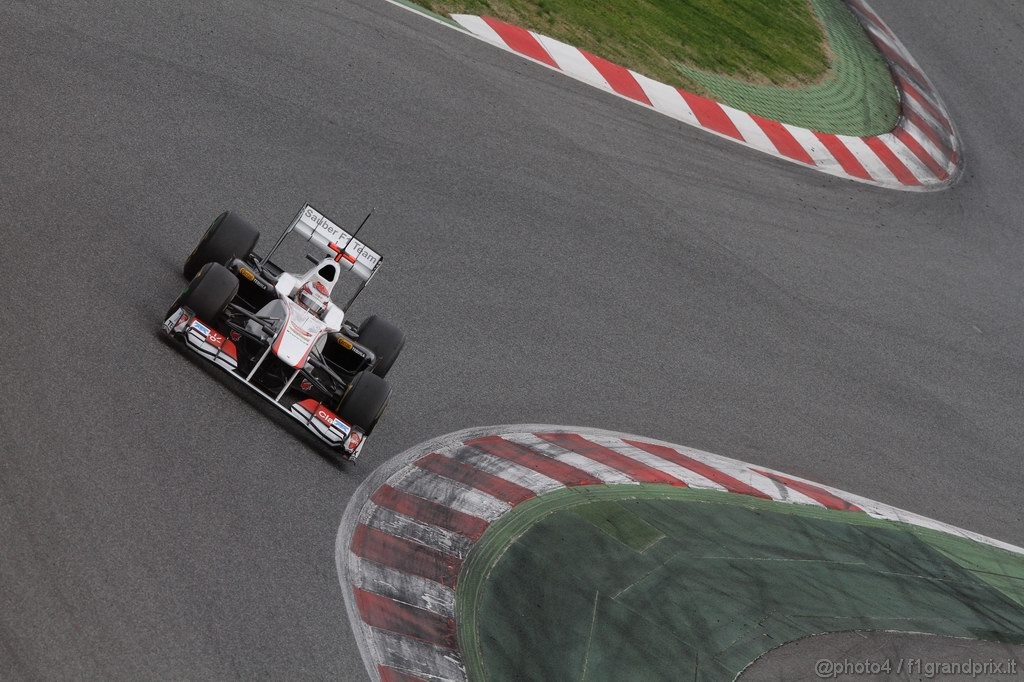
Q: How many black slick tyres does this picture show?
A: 4